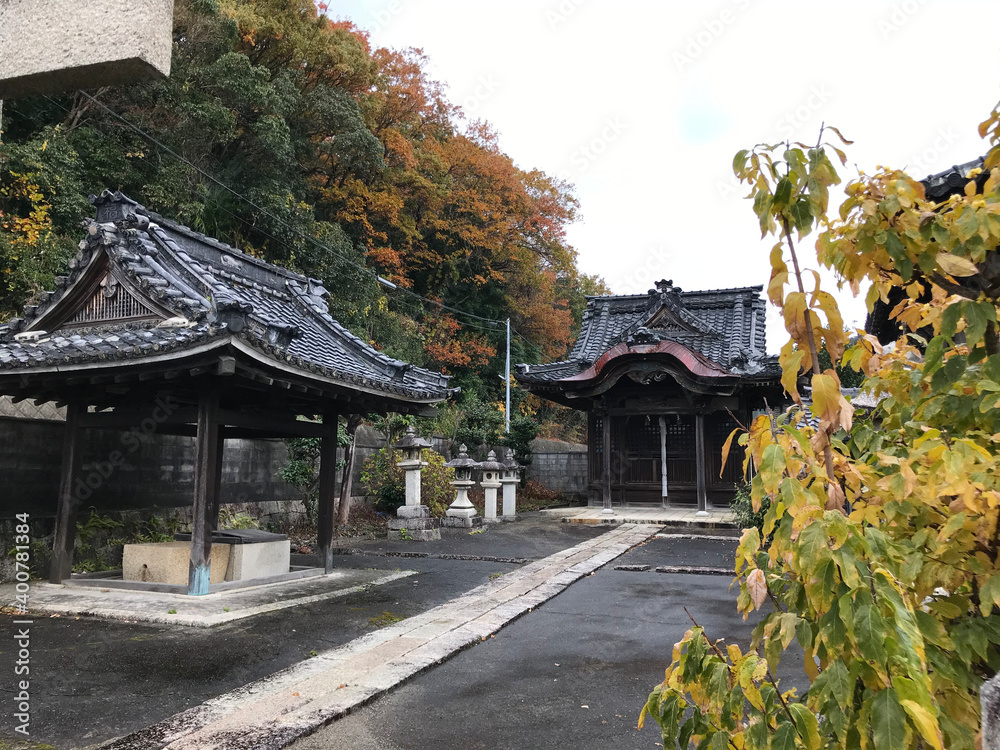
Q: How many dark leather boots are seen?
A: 0